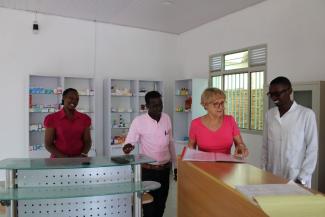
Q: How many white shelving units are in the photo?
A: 3